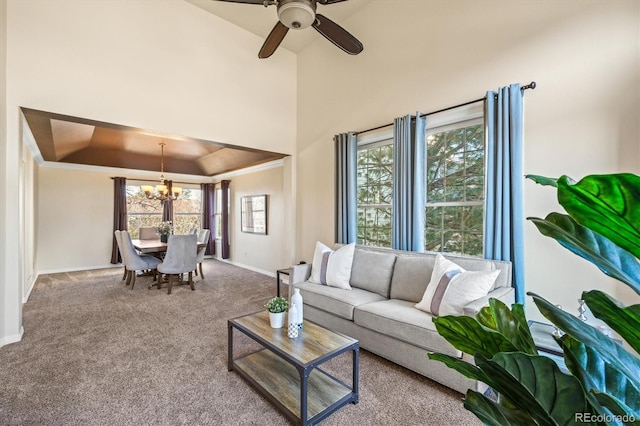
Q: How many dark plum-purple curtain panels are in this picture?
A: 4